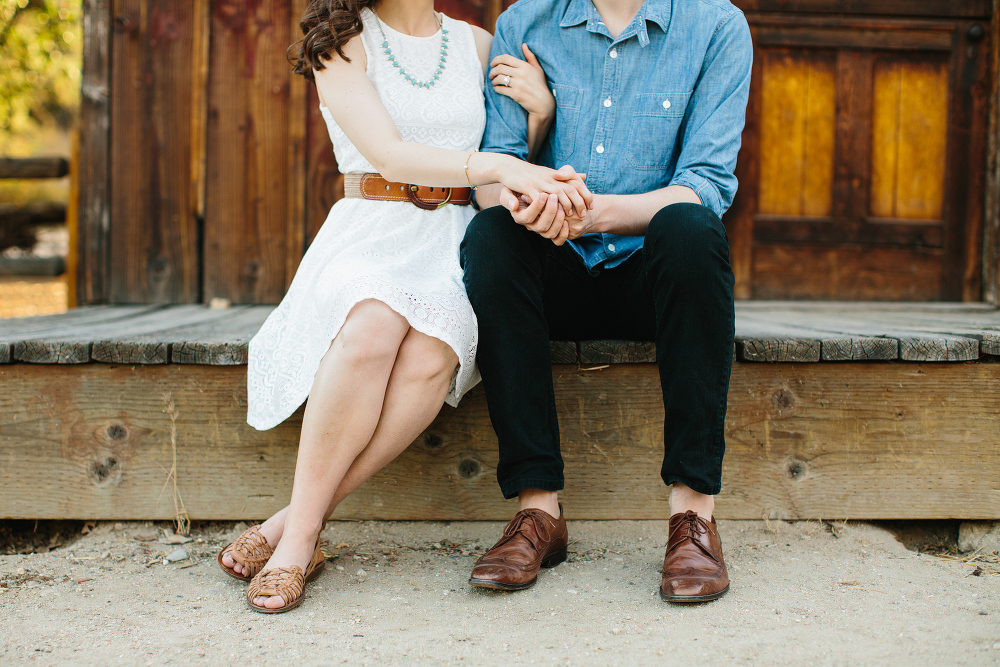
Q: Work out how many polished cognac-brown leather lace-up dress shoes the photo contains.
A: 2